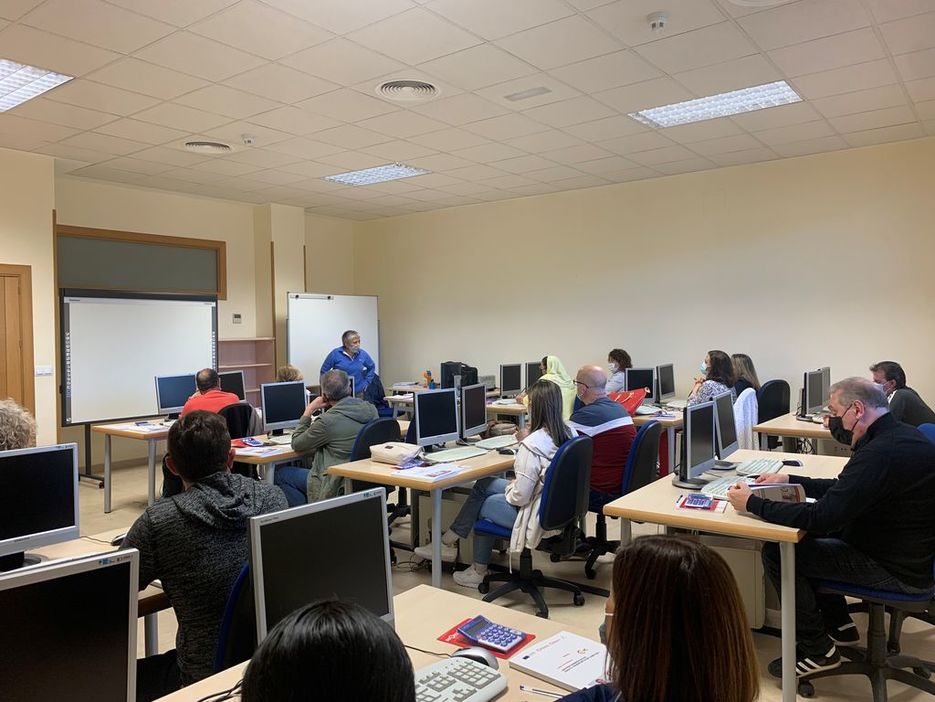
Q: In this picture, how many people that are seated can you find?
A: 15